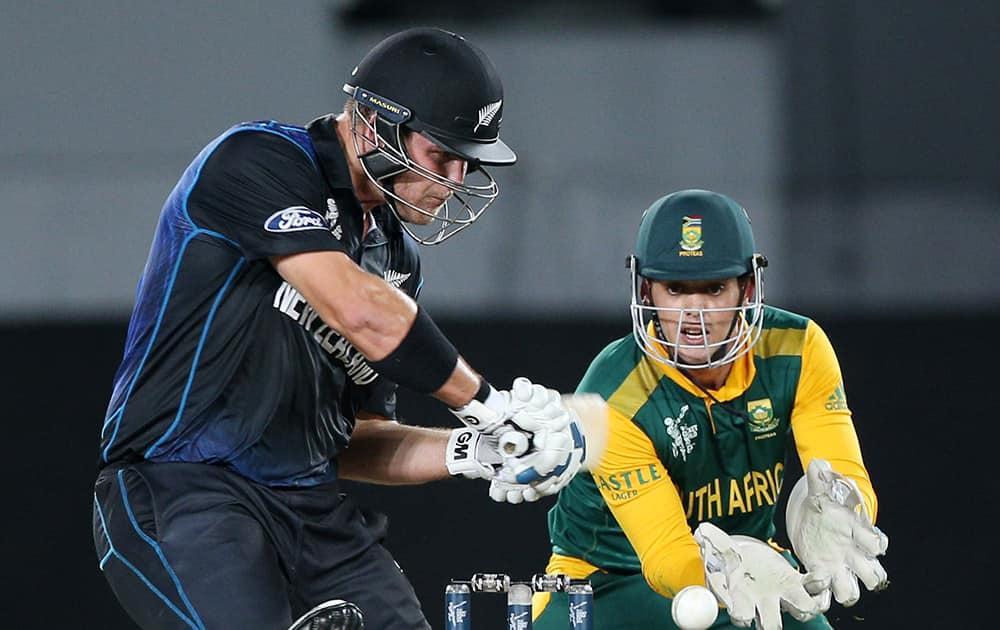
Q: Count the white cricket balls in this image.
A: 1